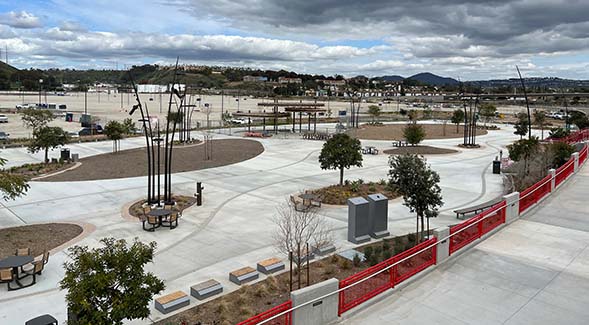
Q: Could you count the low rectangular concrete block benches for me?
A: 6